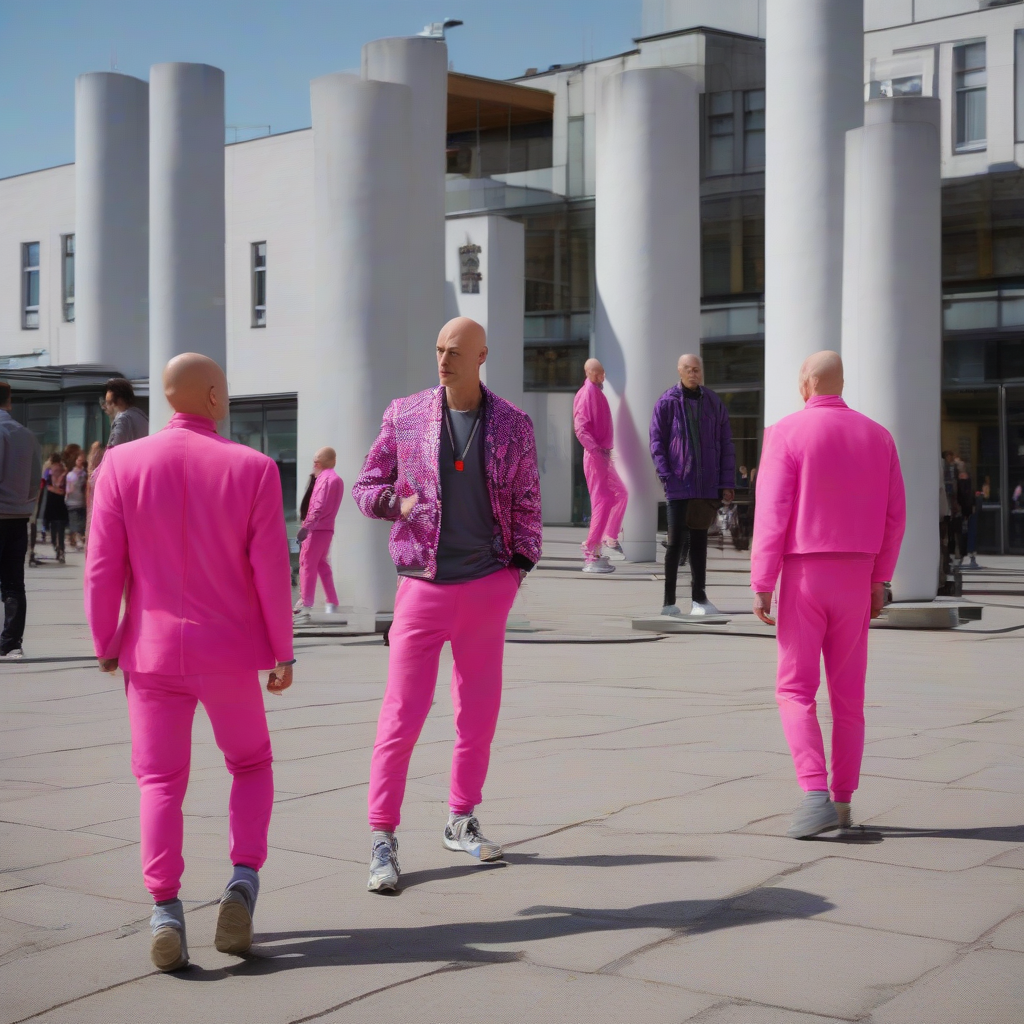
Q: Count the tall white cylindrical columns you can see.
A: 7